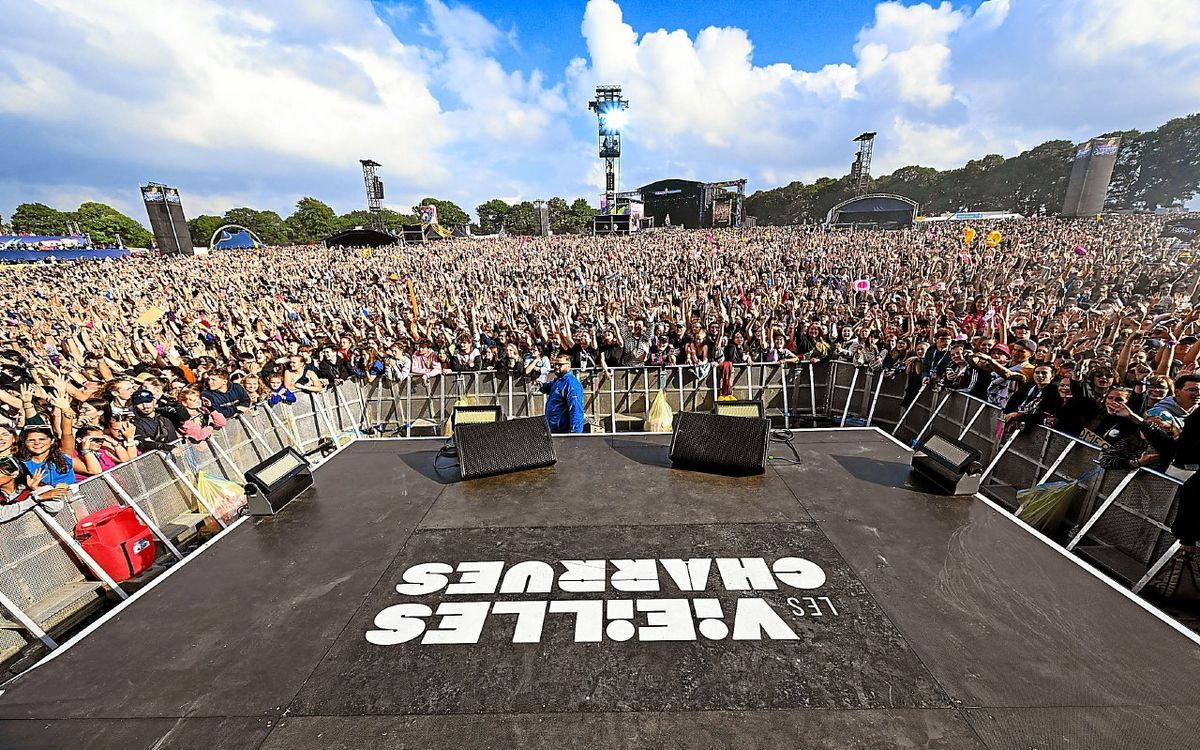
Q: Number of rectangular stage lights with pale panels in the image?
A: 4